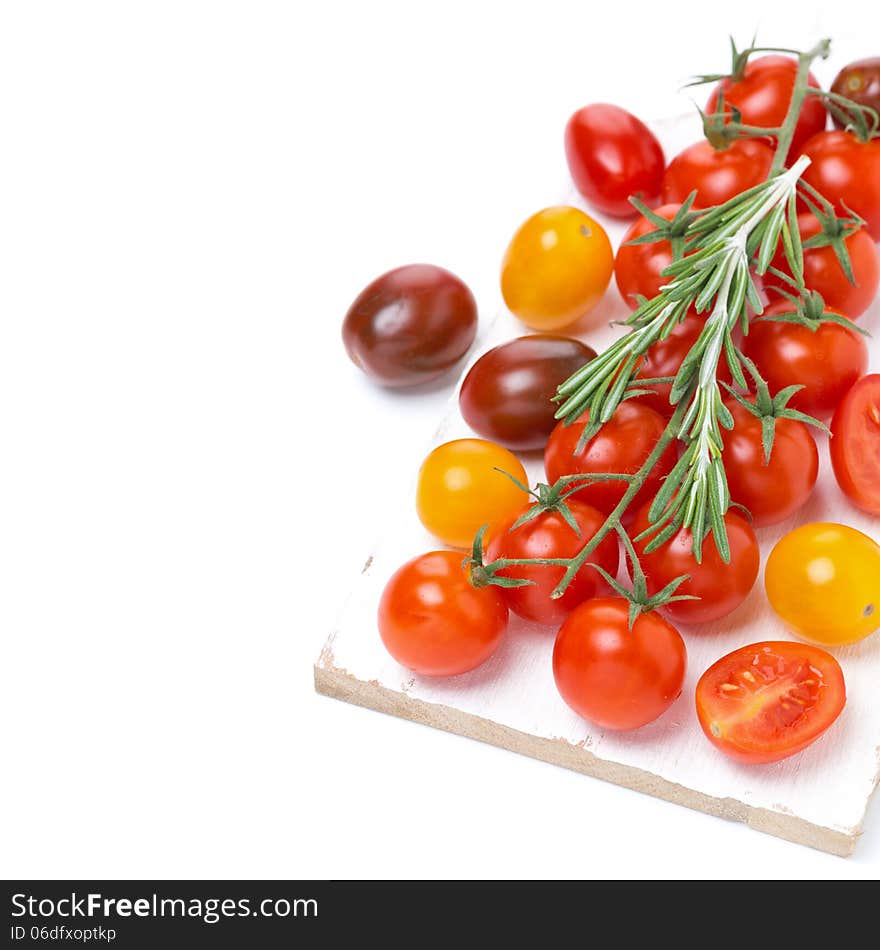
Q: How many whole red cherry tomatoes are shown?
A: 14